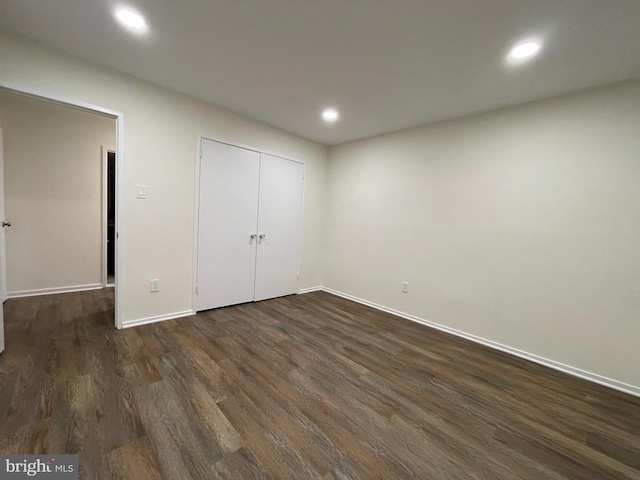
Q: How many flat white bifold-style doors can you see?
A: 2